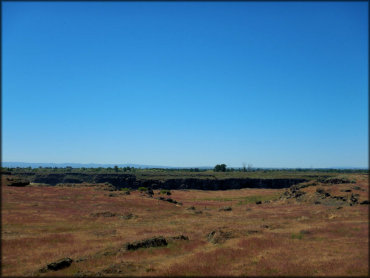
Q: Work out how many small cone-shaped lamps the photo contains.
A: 0